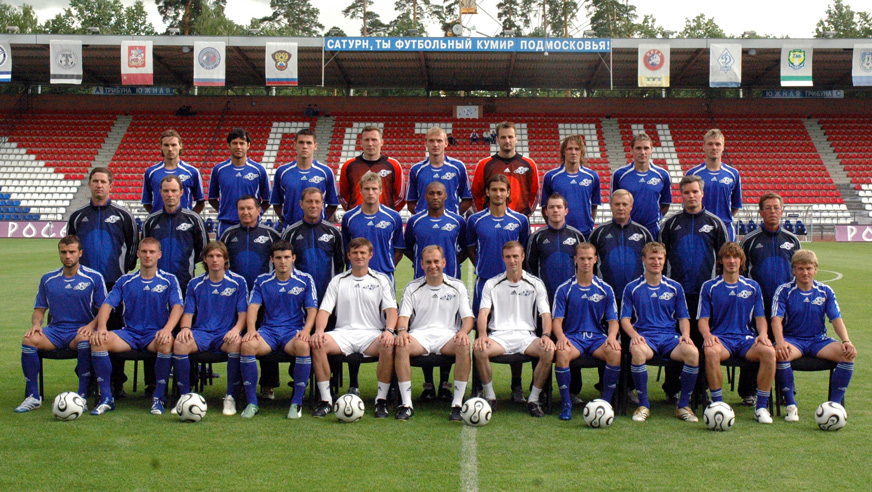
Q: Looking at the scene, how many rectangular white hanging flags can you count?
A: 9